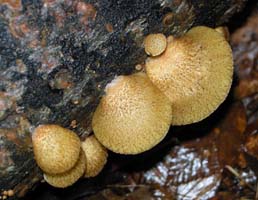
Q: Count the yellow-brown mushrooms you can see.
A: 6